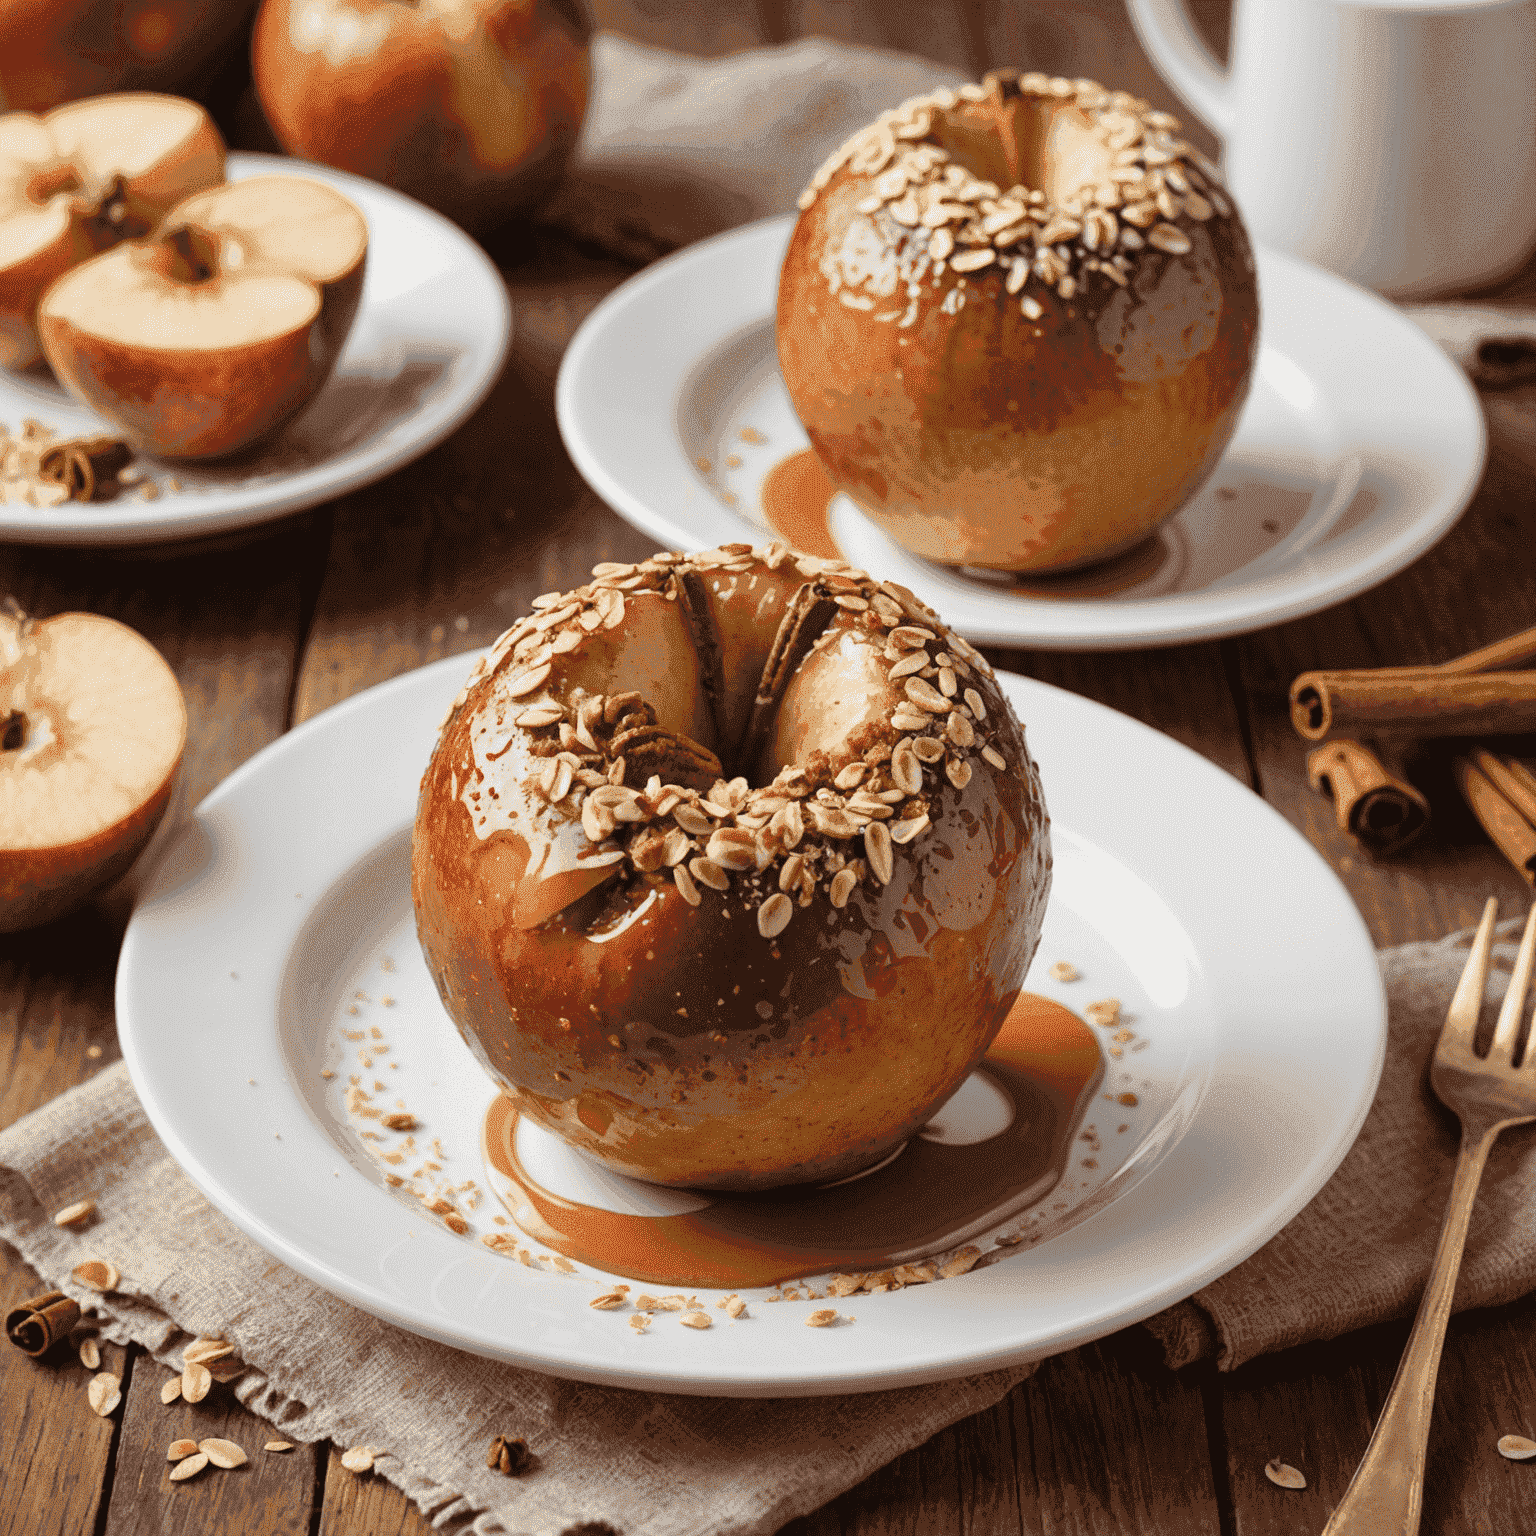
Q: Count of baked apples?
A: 2